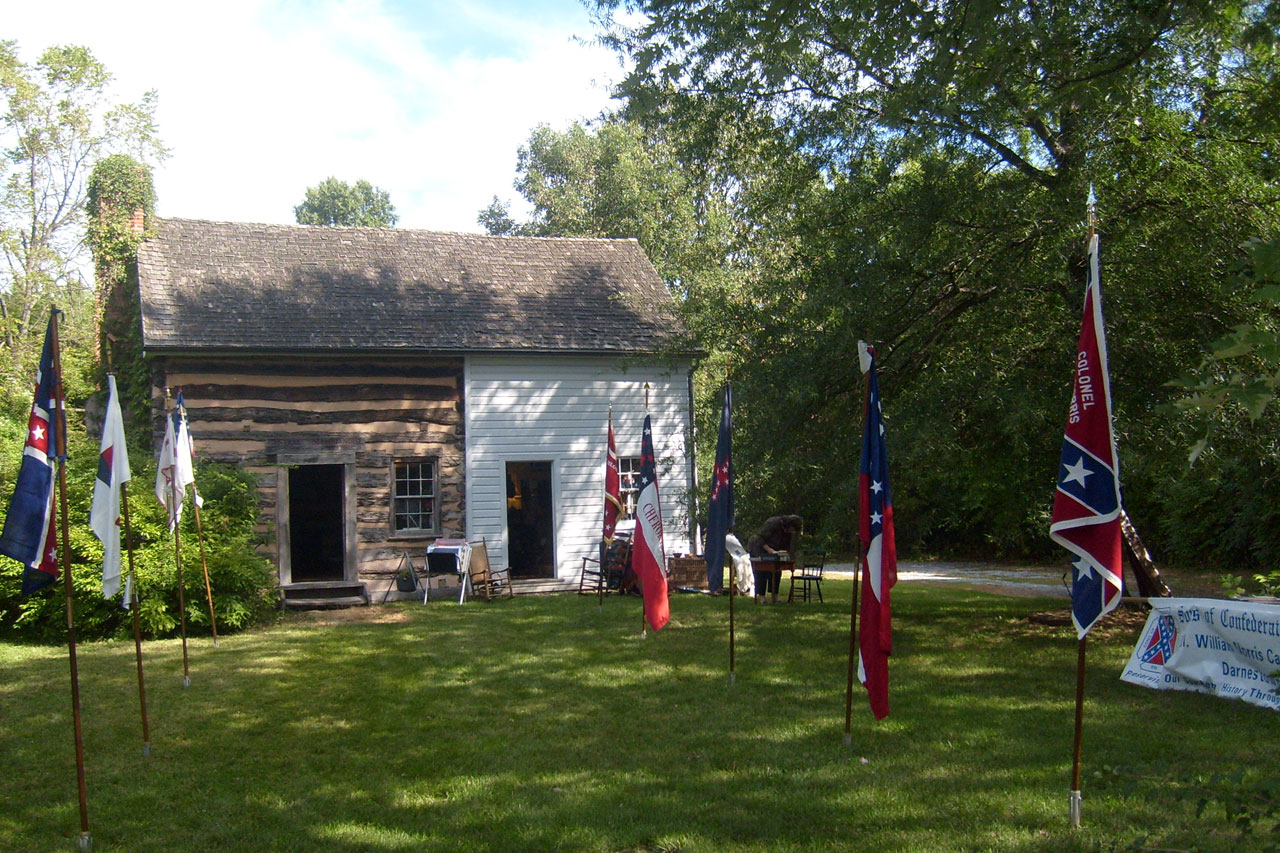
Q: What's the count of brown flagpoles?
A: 9